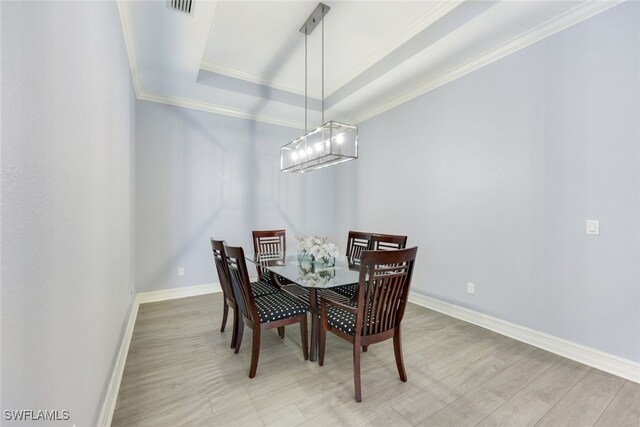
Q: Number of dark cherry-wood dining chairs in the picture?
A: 6